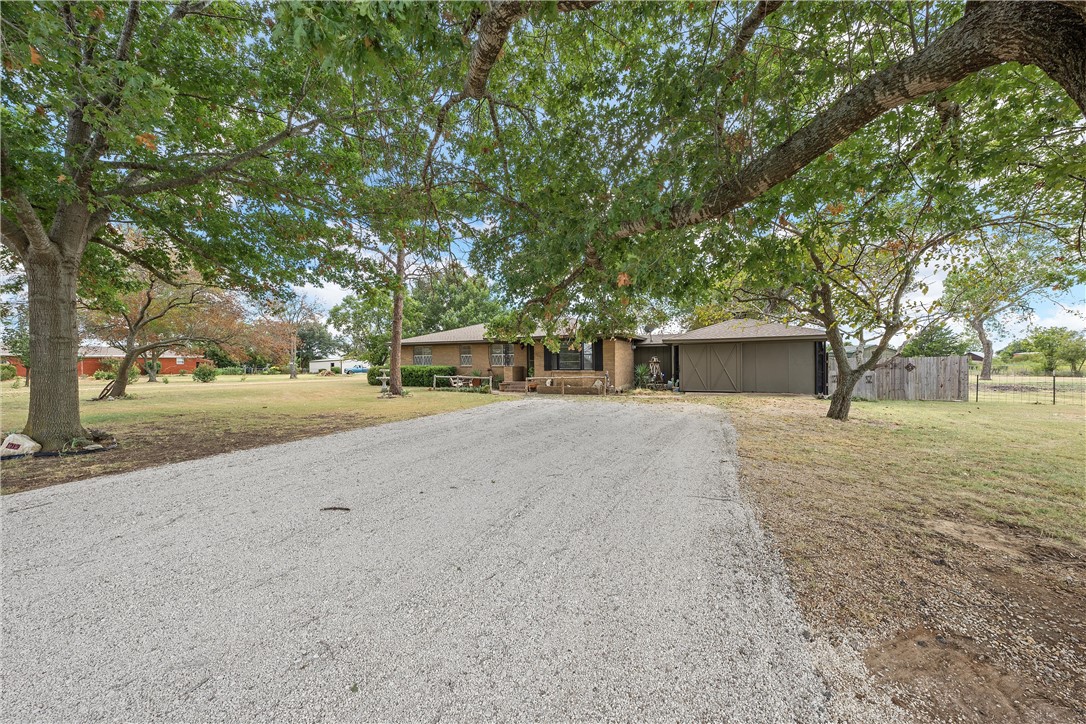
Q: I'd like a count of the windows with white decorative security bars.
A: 3